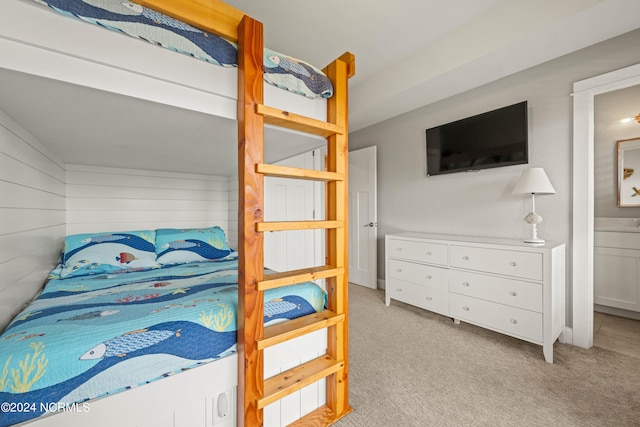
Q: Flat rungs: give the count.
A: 6